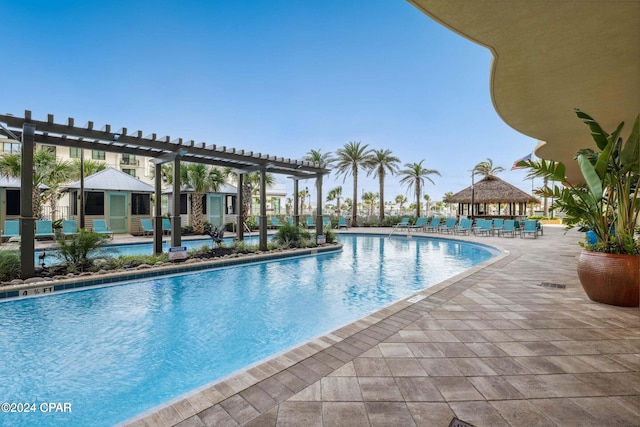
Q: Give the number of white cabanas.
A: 3